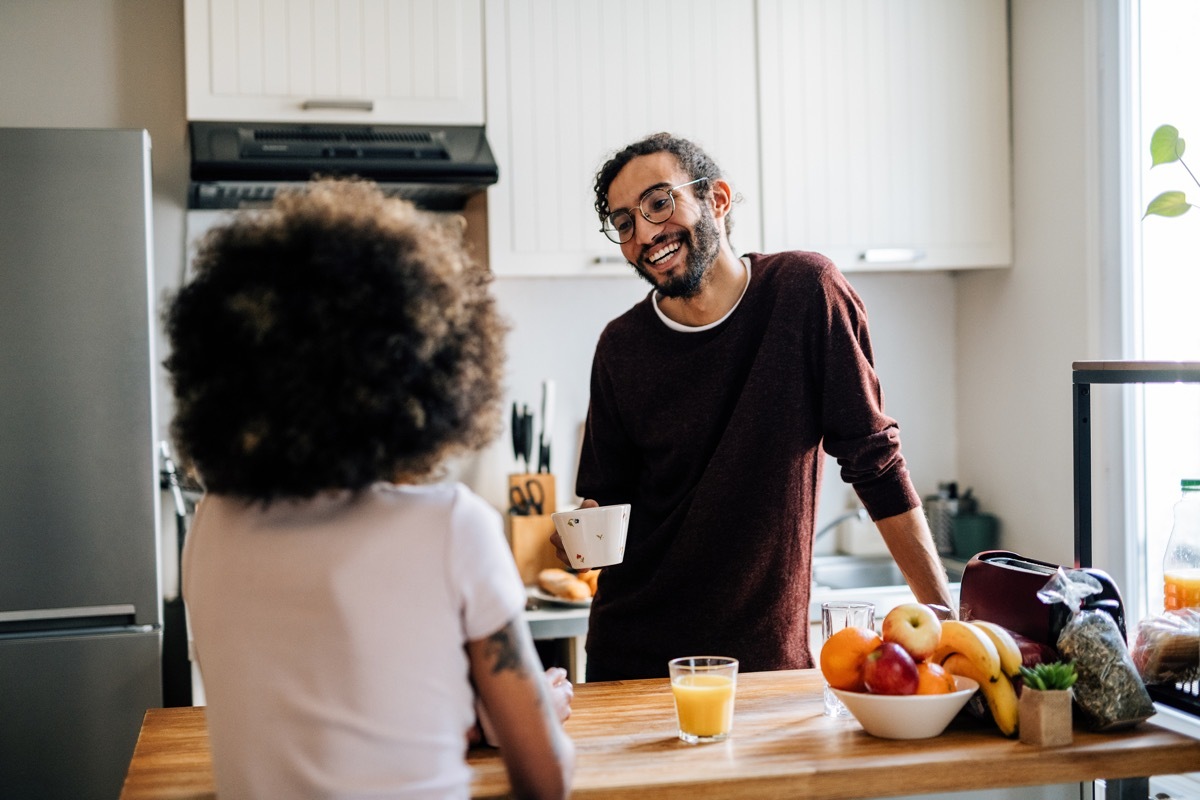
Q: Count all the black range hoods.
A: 1